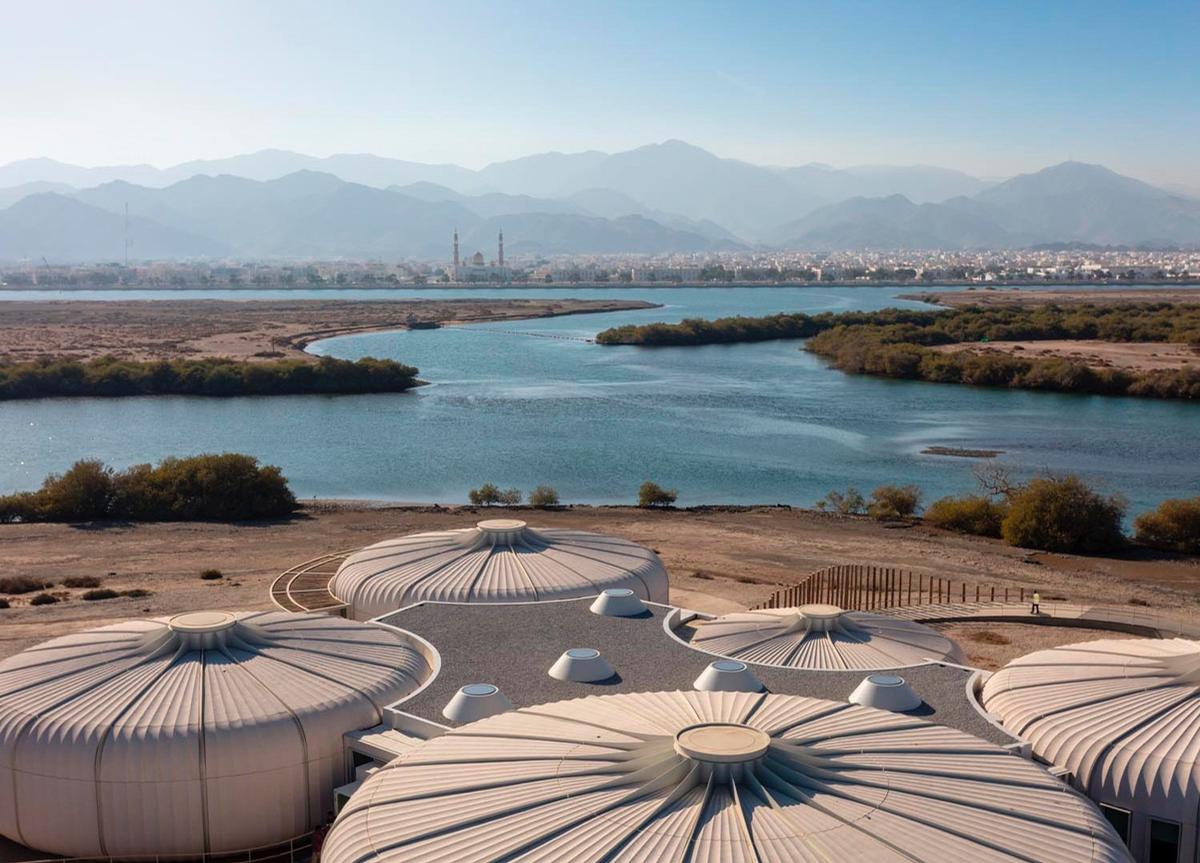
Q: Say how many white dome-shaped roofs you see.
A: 5